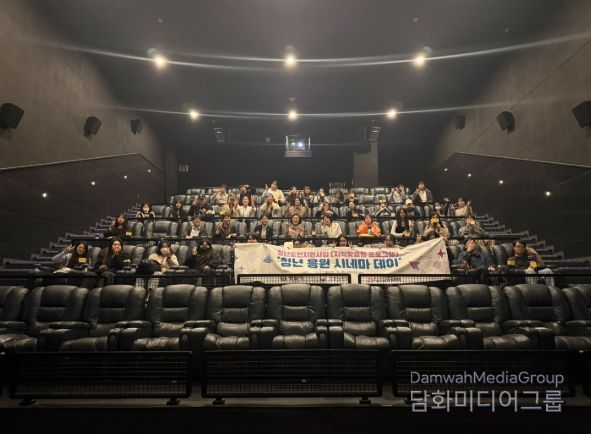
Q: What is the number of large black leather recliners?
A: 11